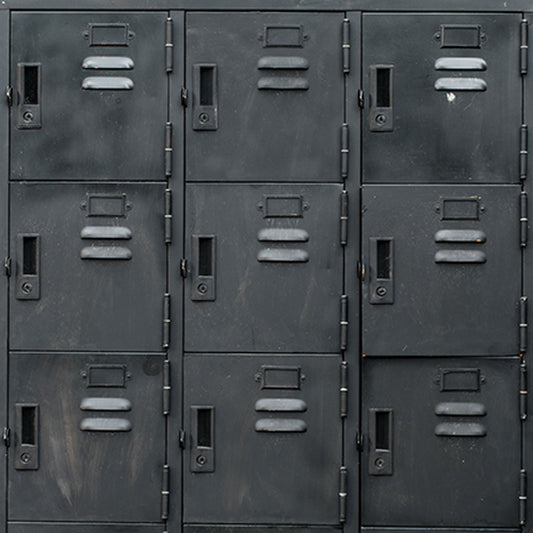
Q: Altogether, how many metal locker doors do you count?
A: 9